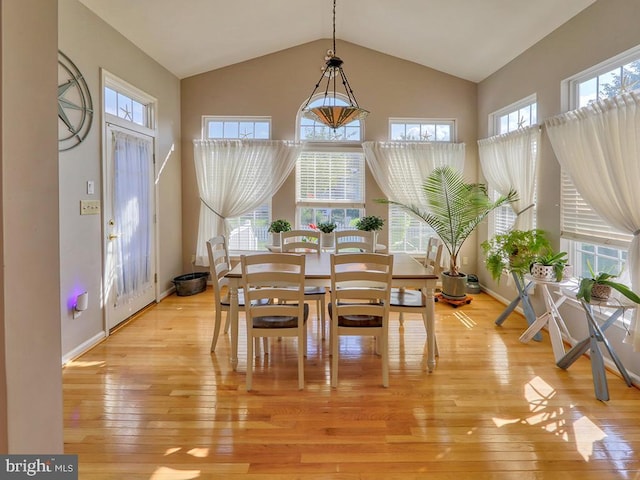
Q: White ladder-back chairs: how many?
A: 6